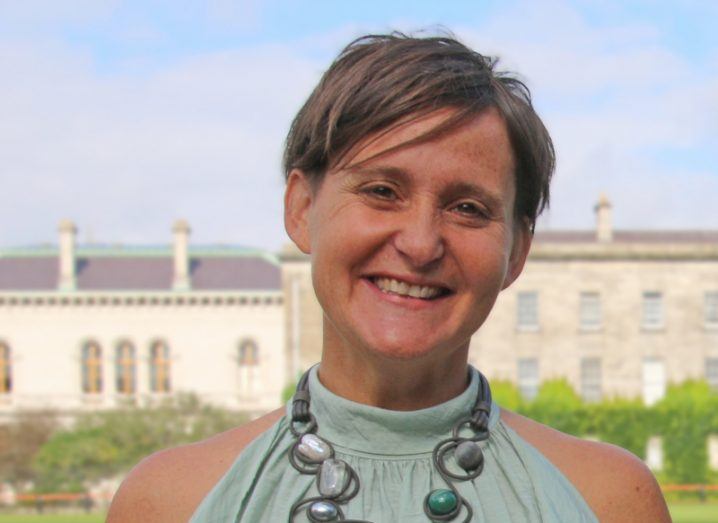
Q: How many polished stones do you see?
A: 5